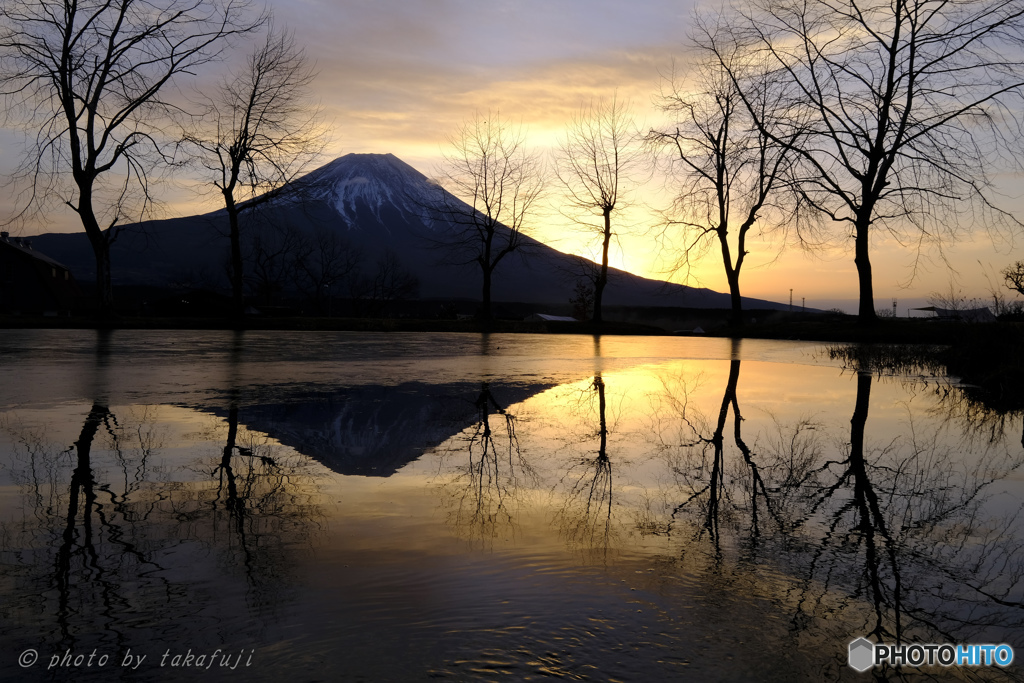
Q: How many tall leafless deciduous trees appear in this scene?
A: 6